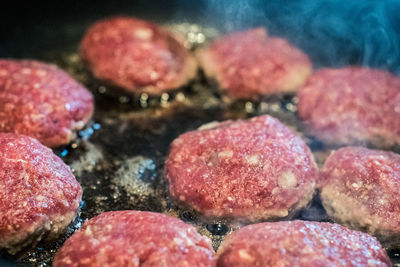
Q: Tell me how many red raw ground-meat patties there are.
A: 9